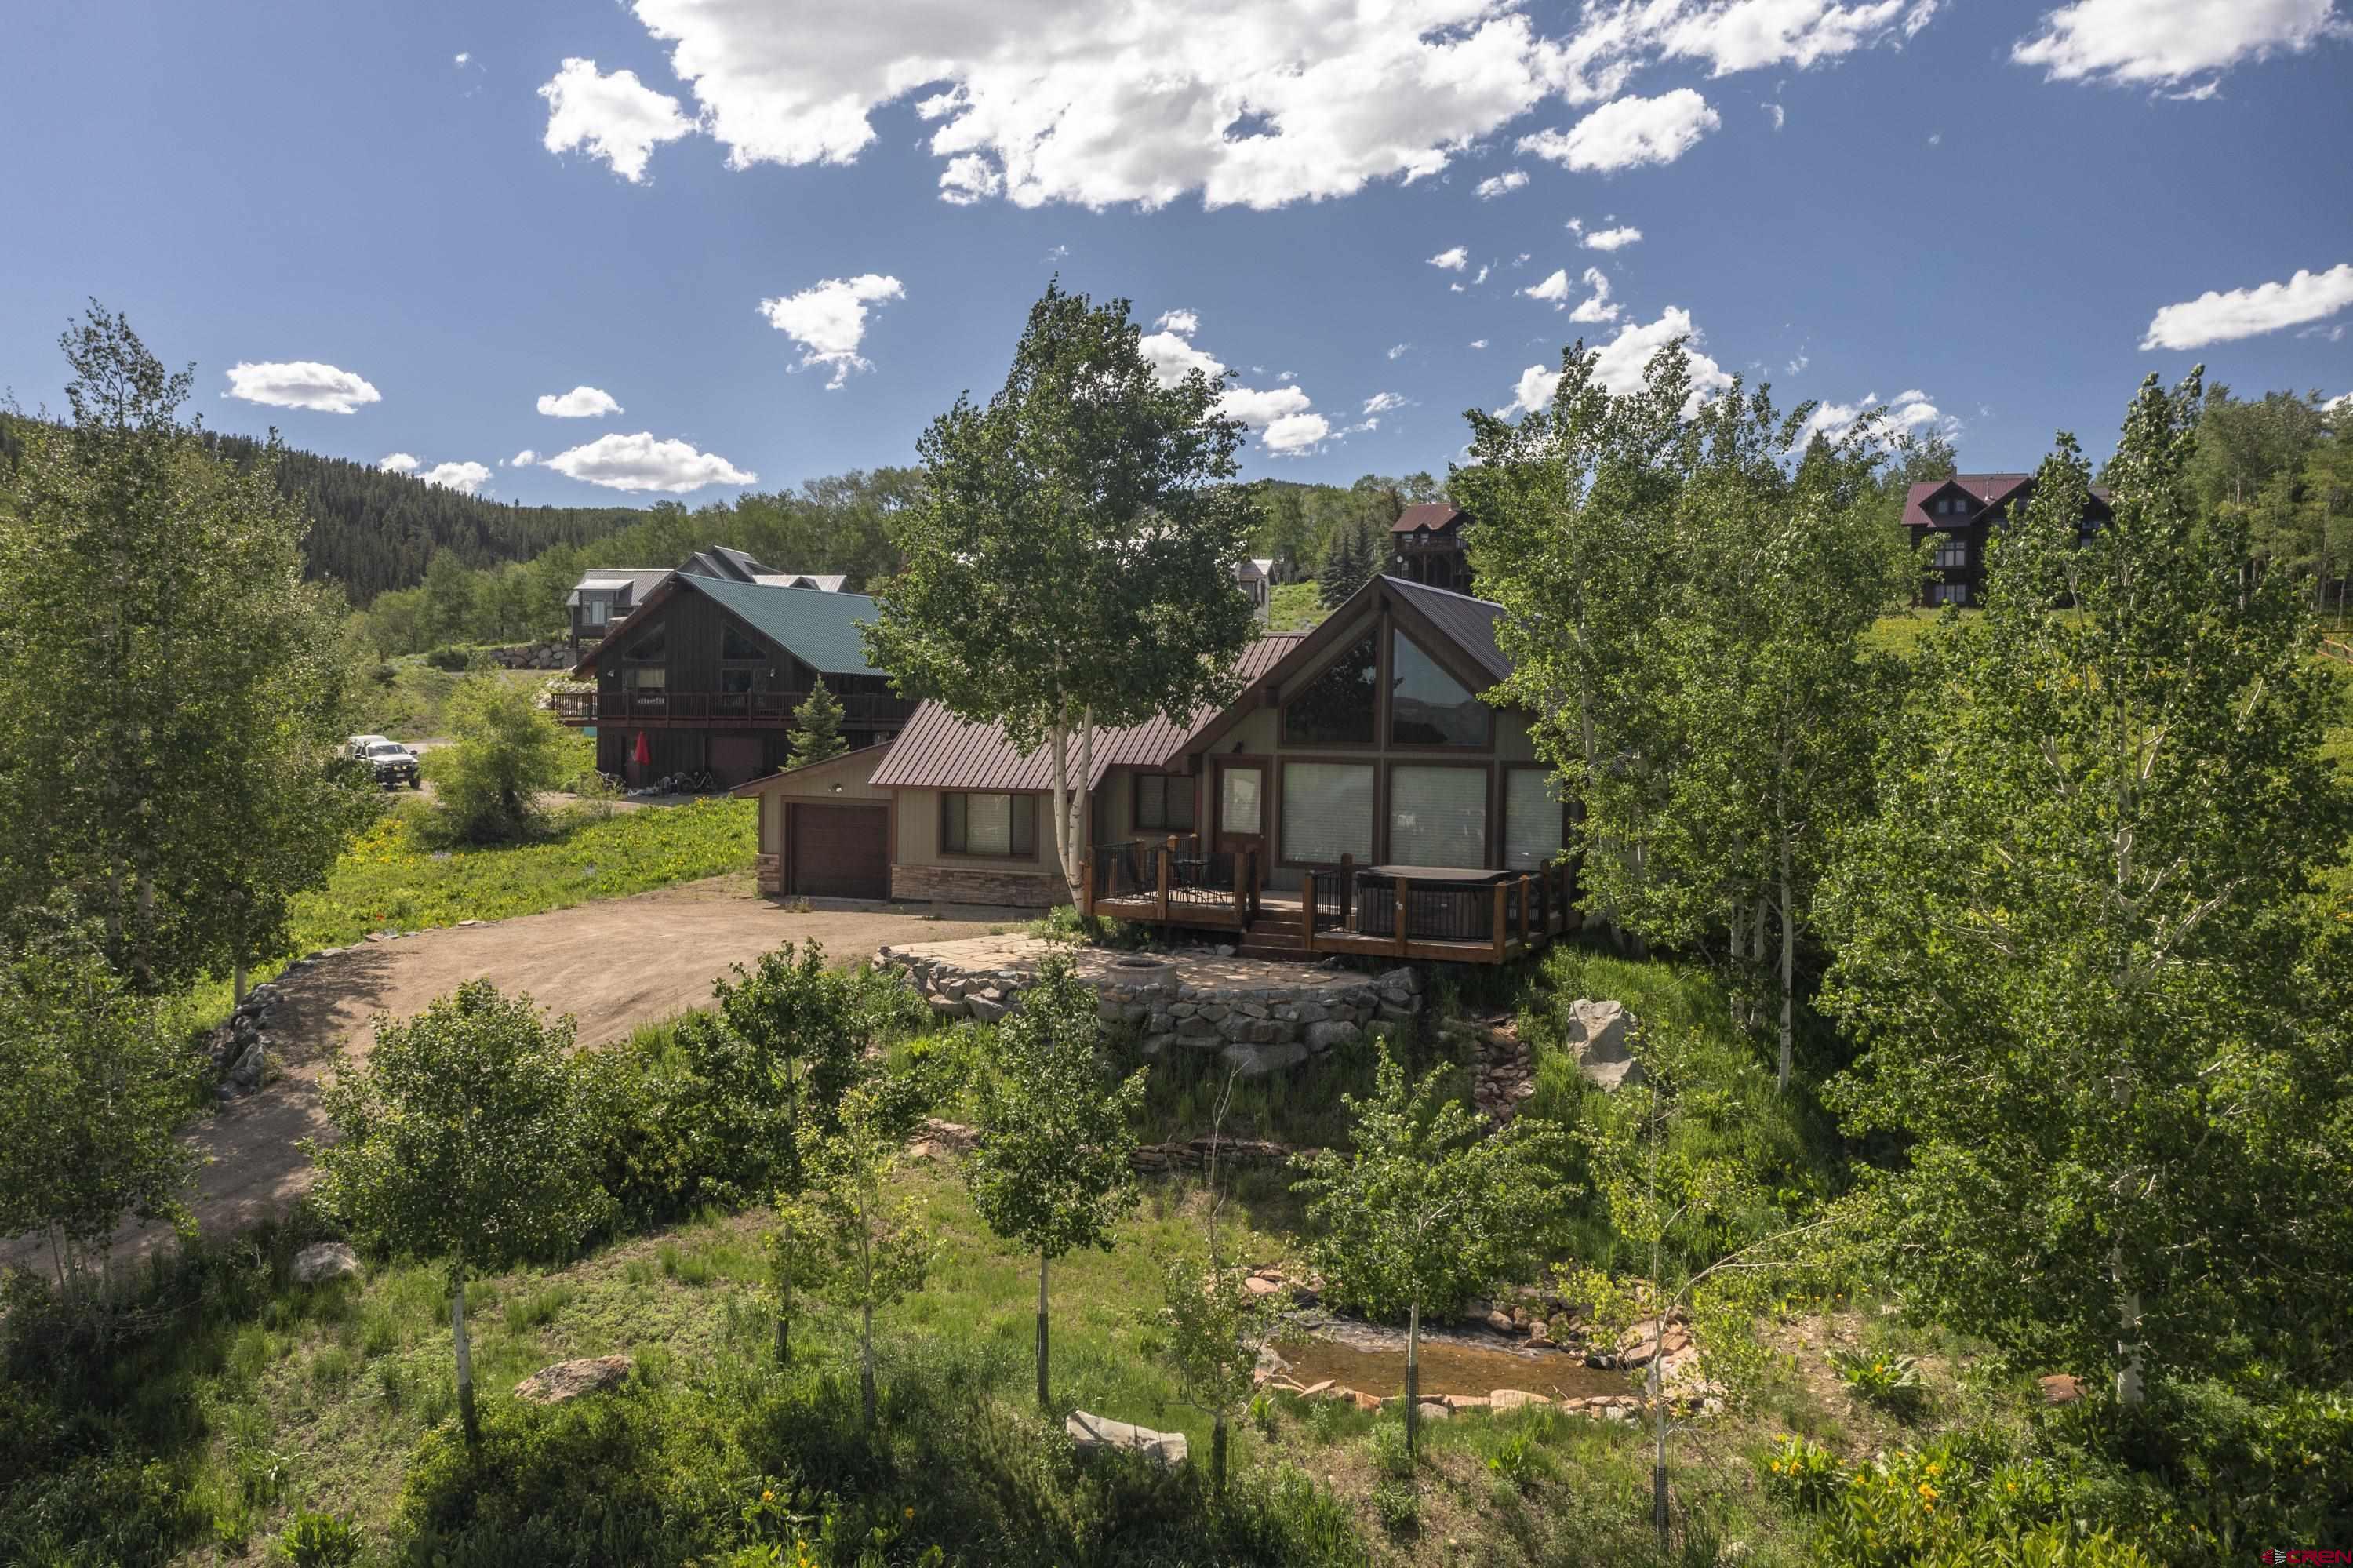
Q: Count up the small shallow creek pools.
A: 1